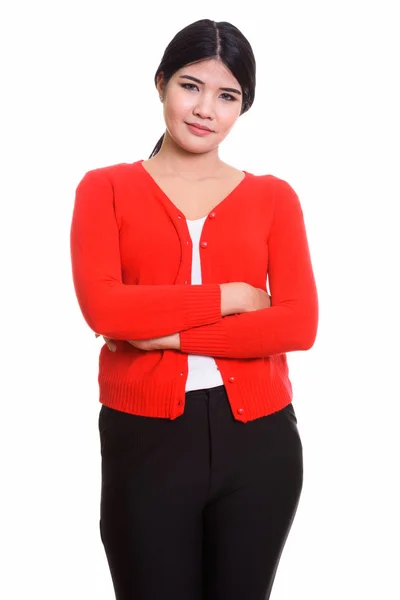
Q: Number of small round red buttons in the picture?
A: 4